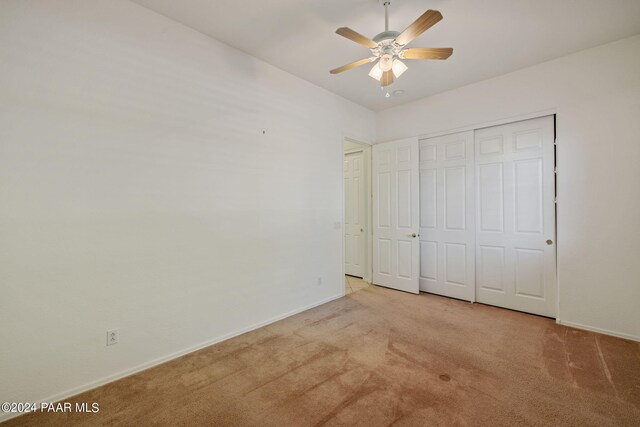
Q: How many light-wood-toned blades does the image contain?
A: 5